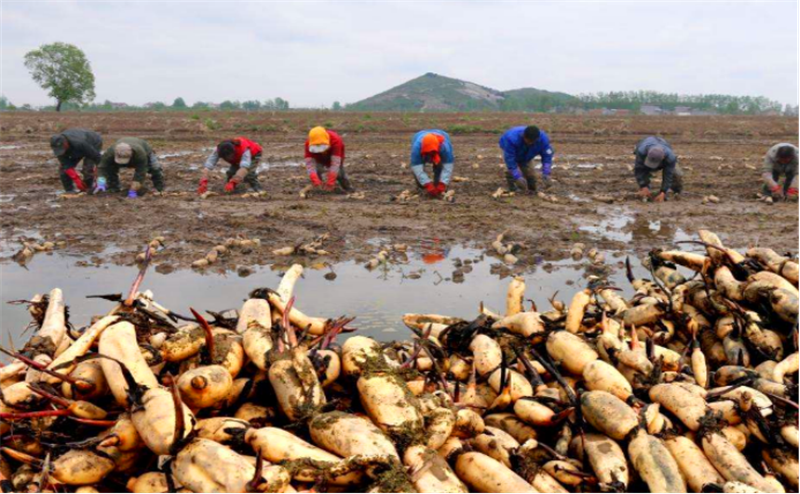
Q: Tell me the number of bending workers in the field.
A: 8